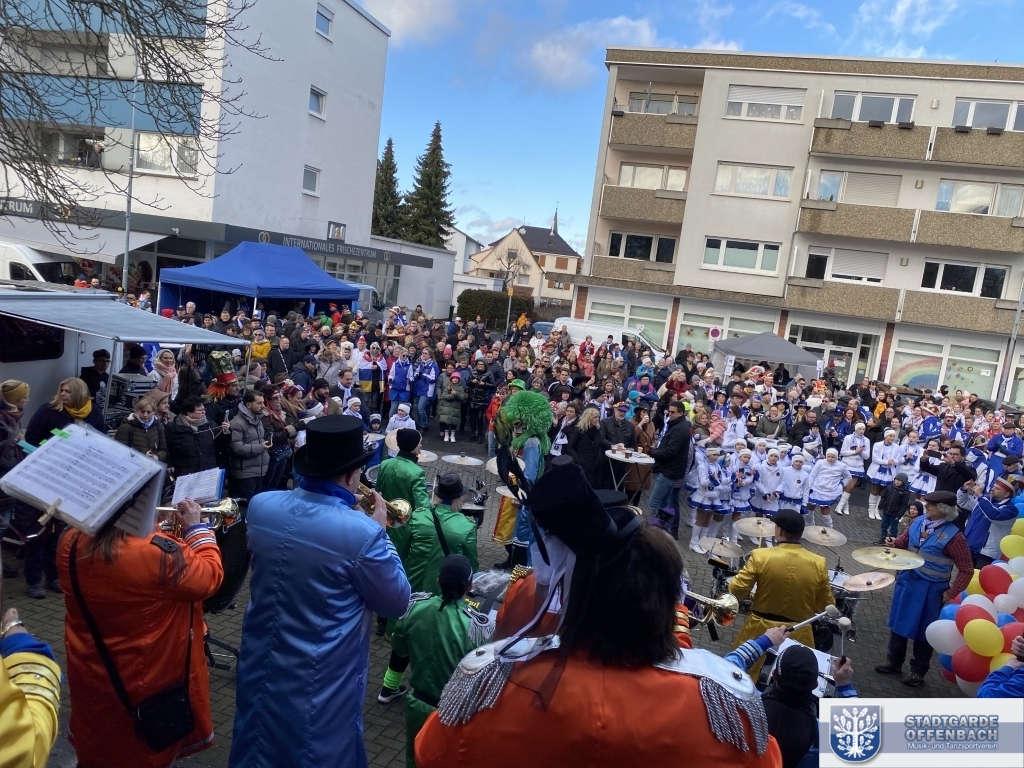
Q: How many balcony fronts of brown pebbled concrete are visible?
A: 9